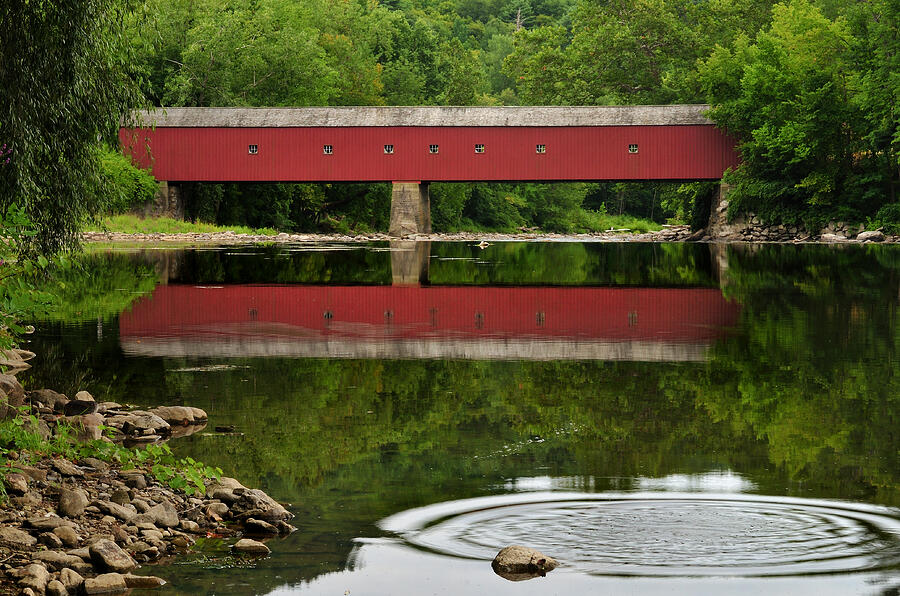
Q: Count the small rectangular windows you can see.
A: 7